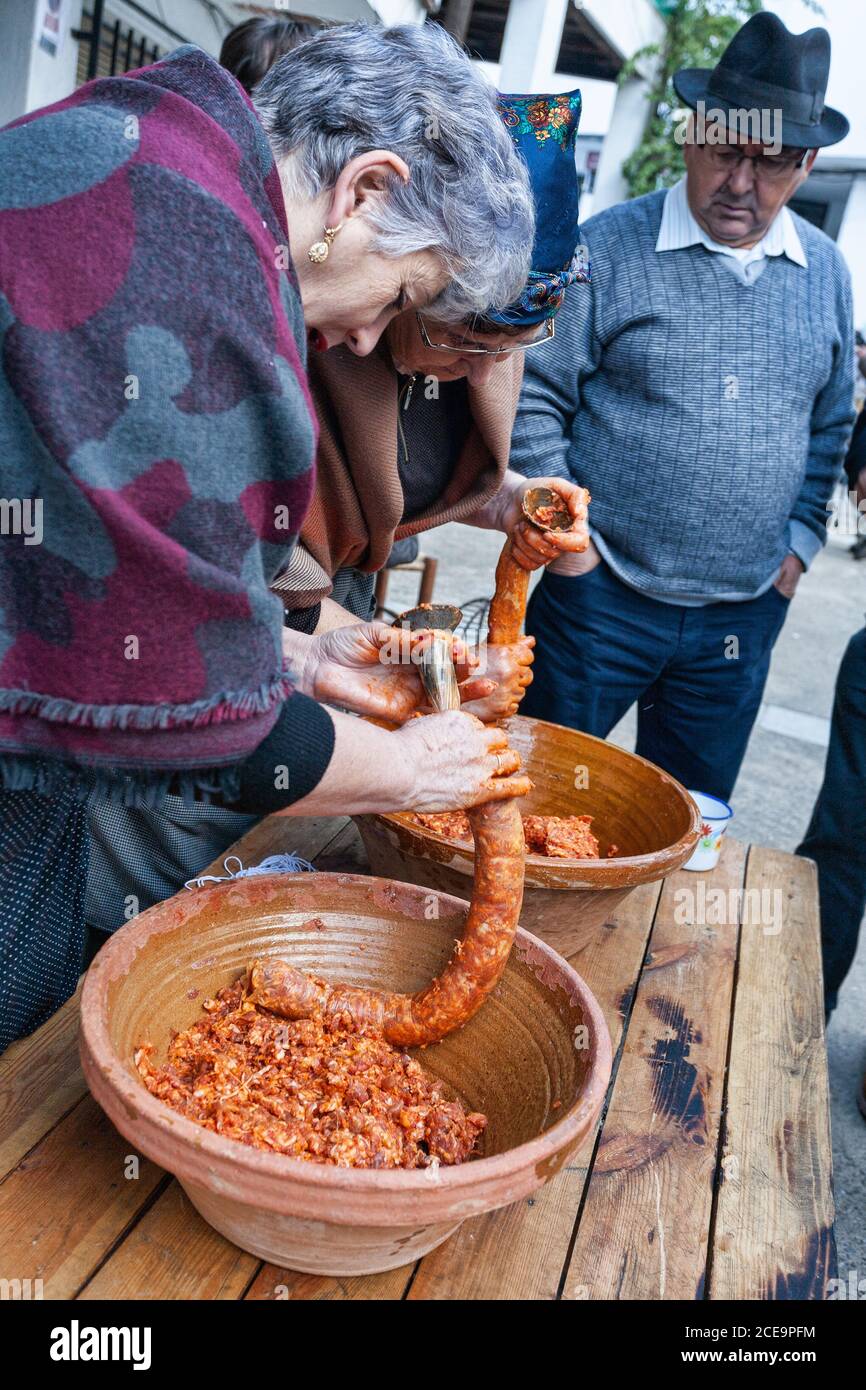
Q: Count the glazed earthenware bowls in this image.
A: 2